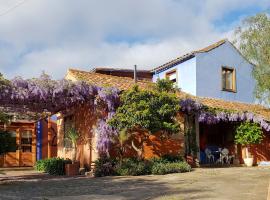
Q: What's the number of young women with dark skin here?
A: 0